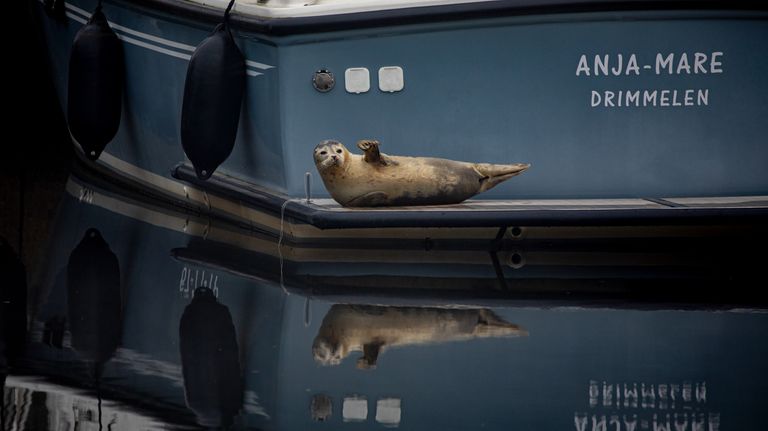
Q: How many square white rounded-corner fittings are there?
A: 2